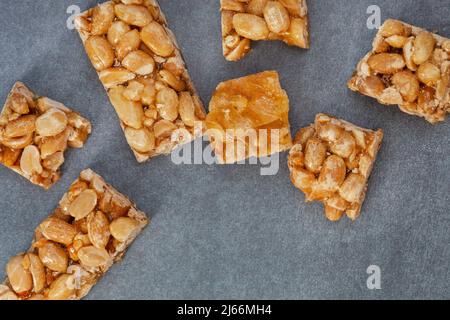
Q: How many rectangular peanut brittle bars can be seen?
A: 2